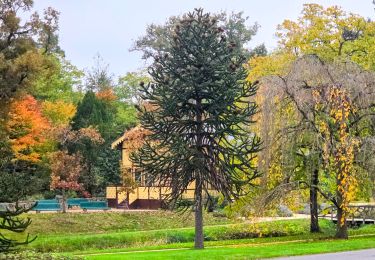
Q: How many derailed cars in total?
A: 0